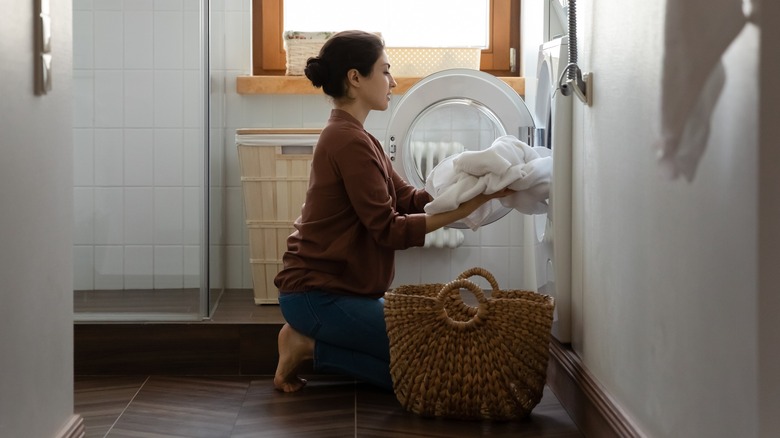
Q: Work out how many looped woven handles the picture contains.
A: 2